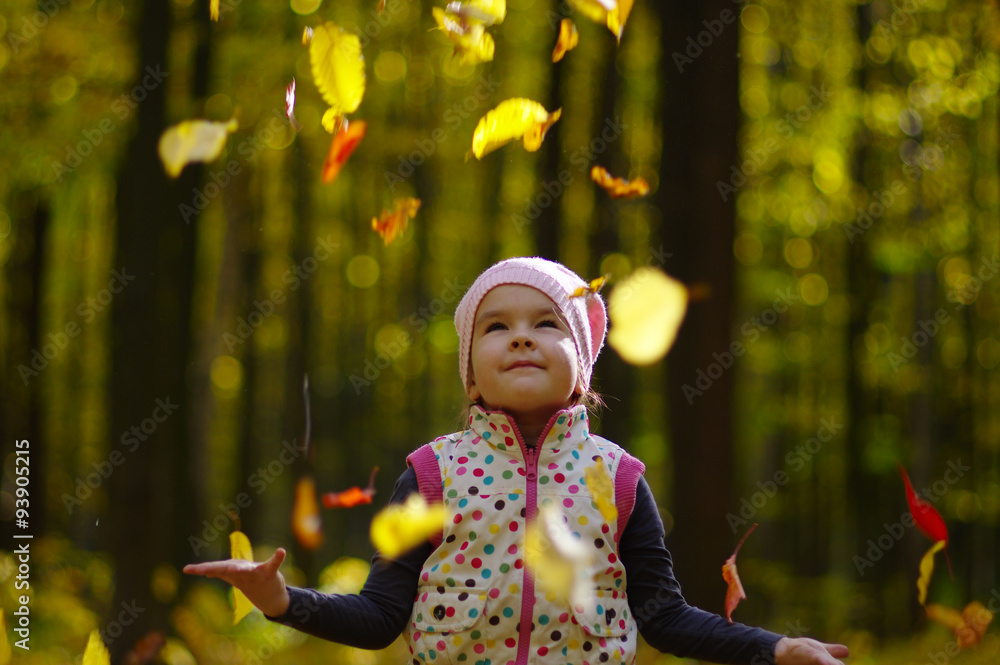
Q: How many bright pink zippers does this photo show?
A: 1